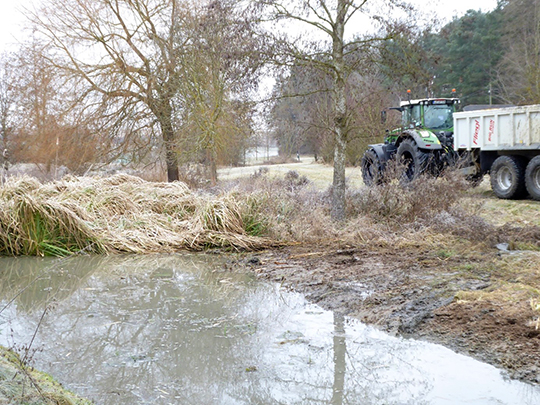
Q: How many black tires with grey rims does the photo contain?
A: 2